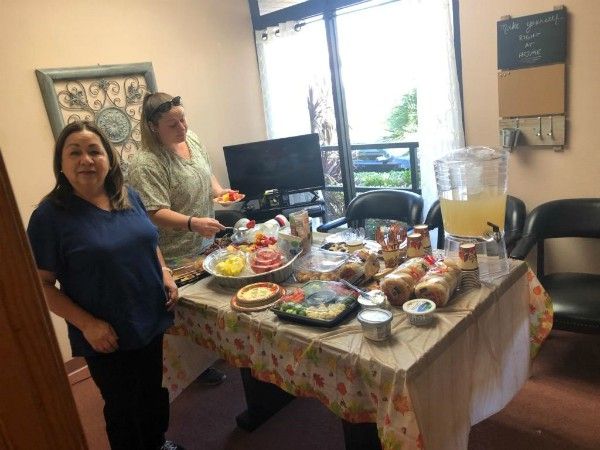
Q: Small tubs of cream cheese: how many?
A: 3